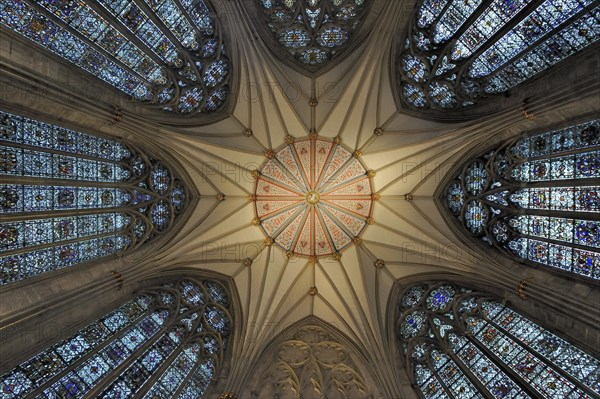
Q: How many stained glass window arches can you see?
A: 7